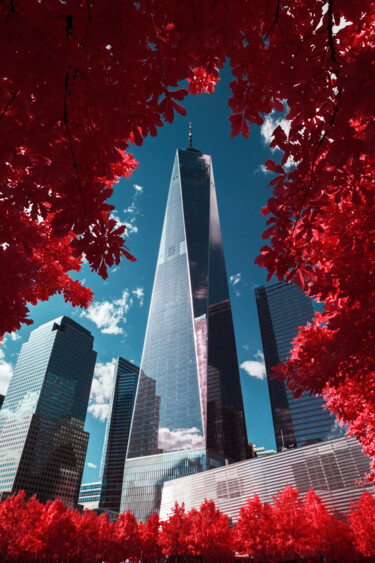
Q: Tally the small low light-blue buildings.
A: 1